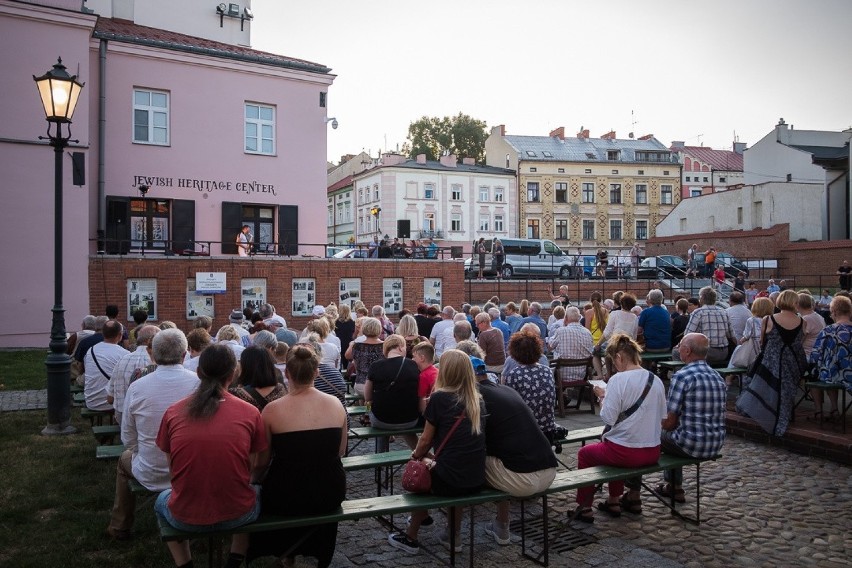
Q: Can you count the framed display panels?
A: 7